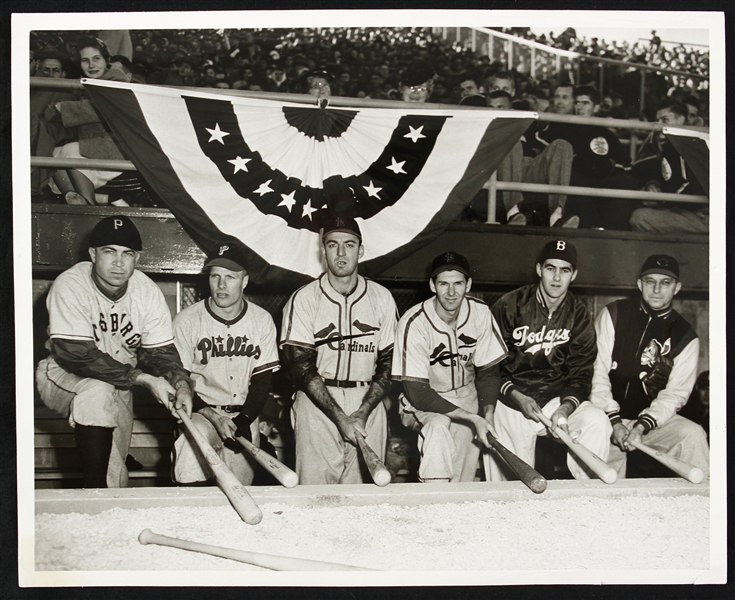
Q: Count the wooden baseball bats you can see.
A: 7